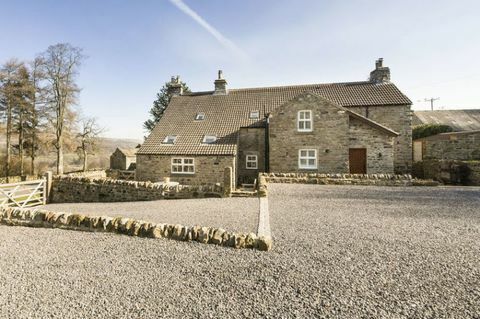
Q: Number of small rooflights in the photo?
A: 4